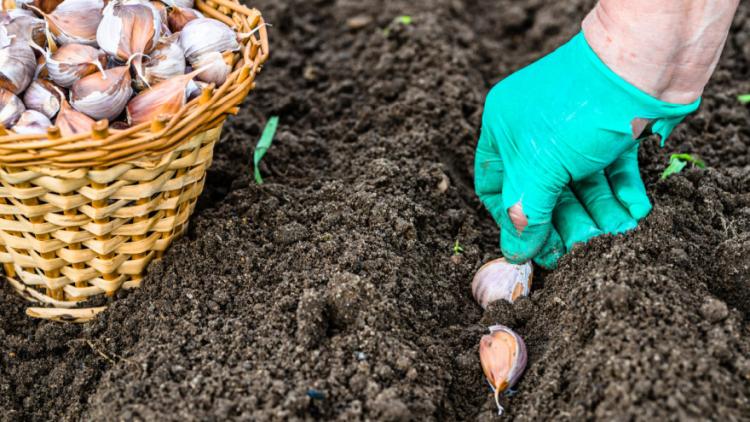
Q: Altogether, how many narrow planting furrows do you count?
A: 1